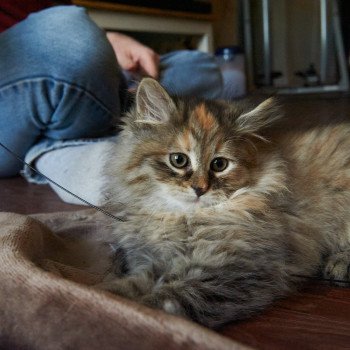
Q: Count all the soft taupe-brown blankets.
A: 1